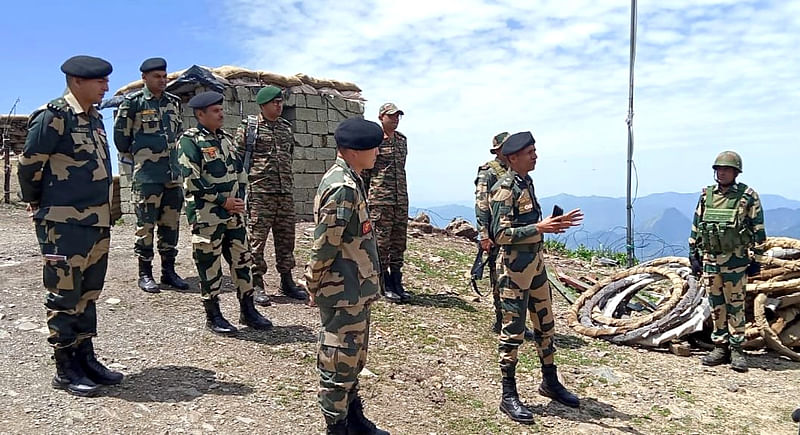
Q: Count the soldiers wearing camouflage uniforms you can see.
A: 9